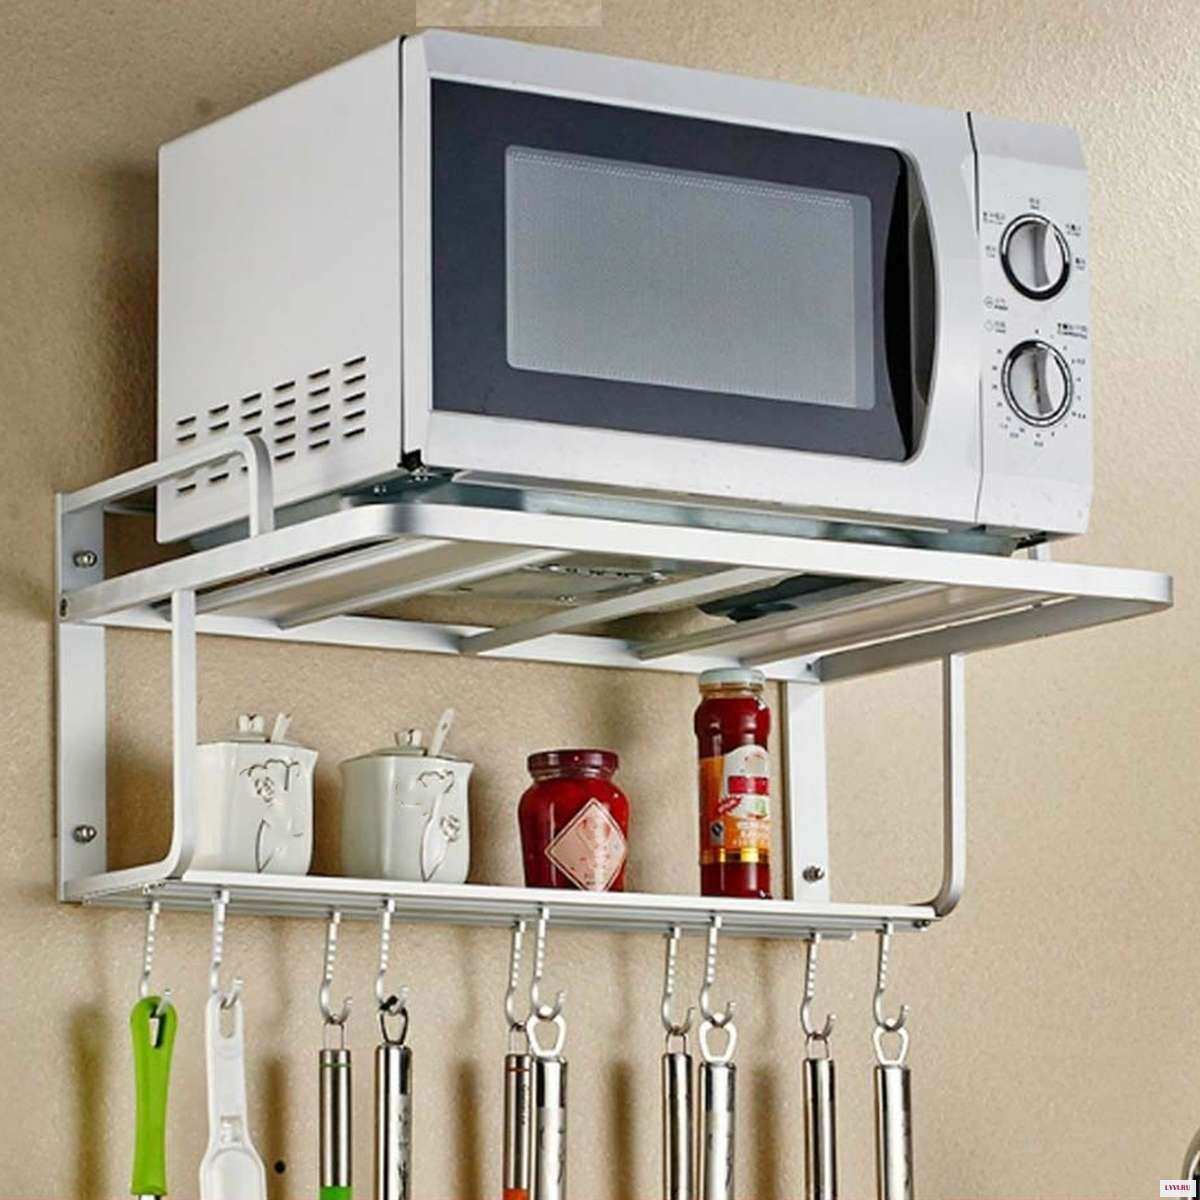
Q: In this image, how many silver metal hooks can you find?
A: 10